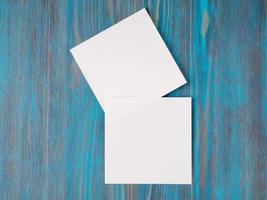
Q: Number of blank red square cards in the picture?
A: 0